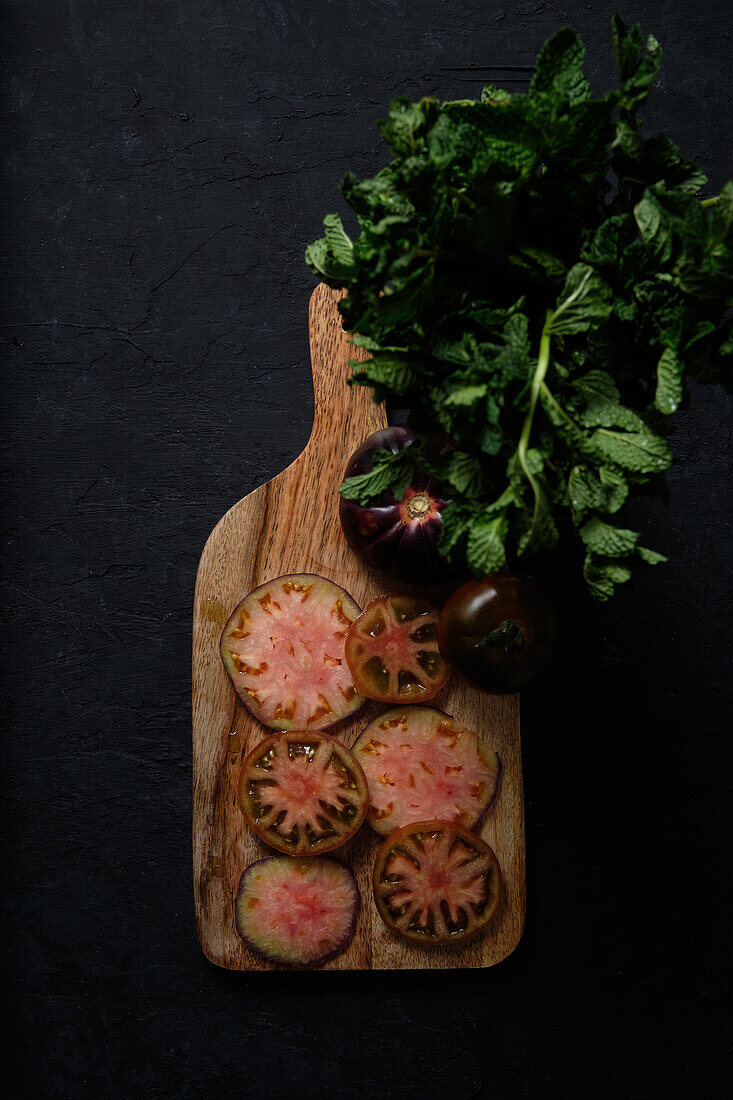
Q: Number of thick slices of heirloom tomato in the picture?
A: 6